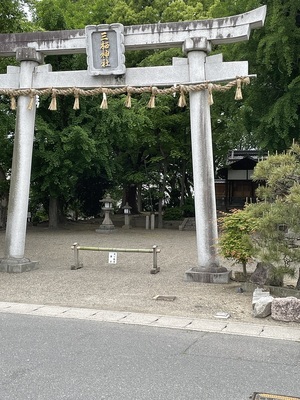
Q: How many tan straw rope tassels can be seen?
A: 10